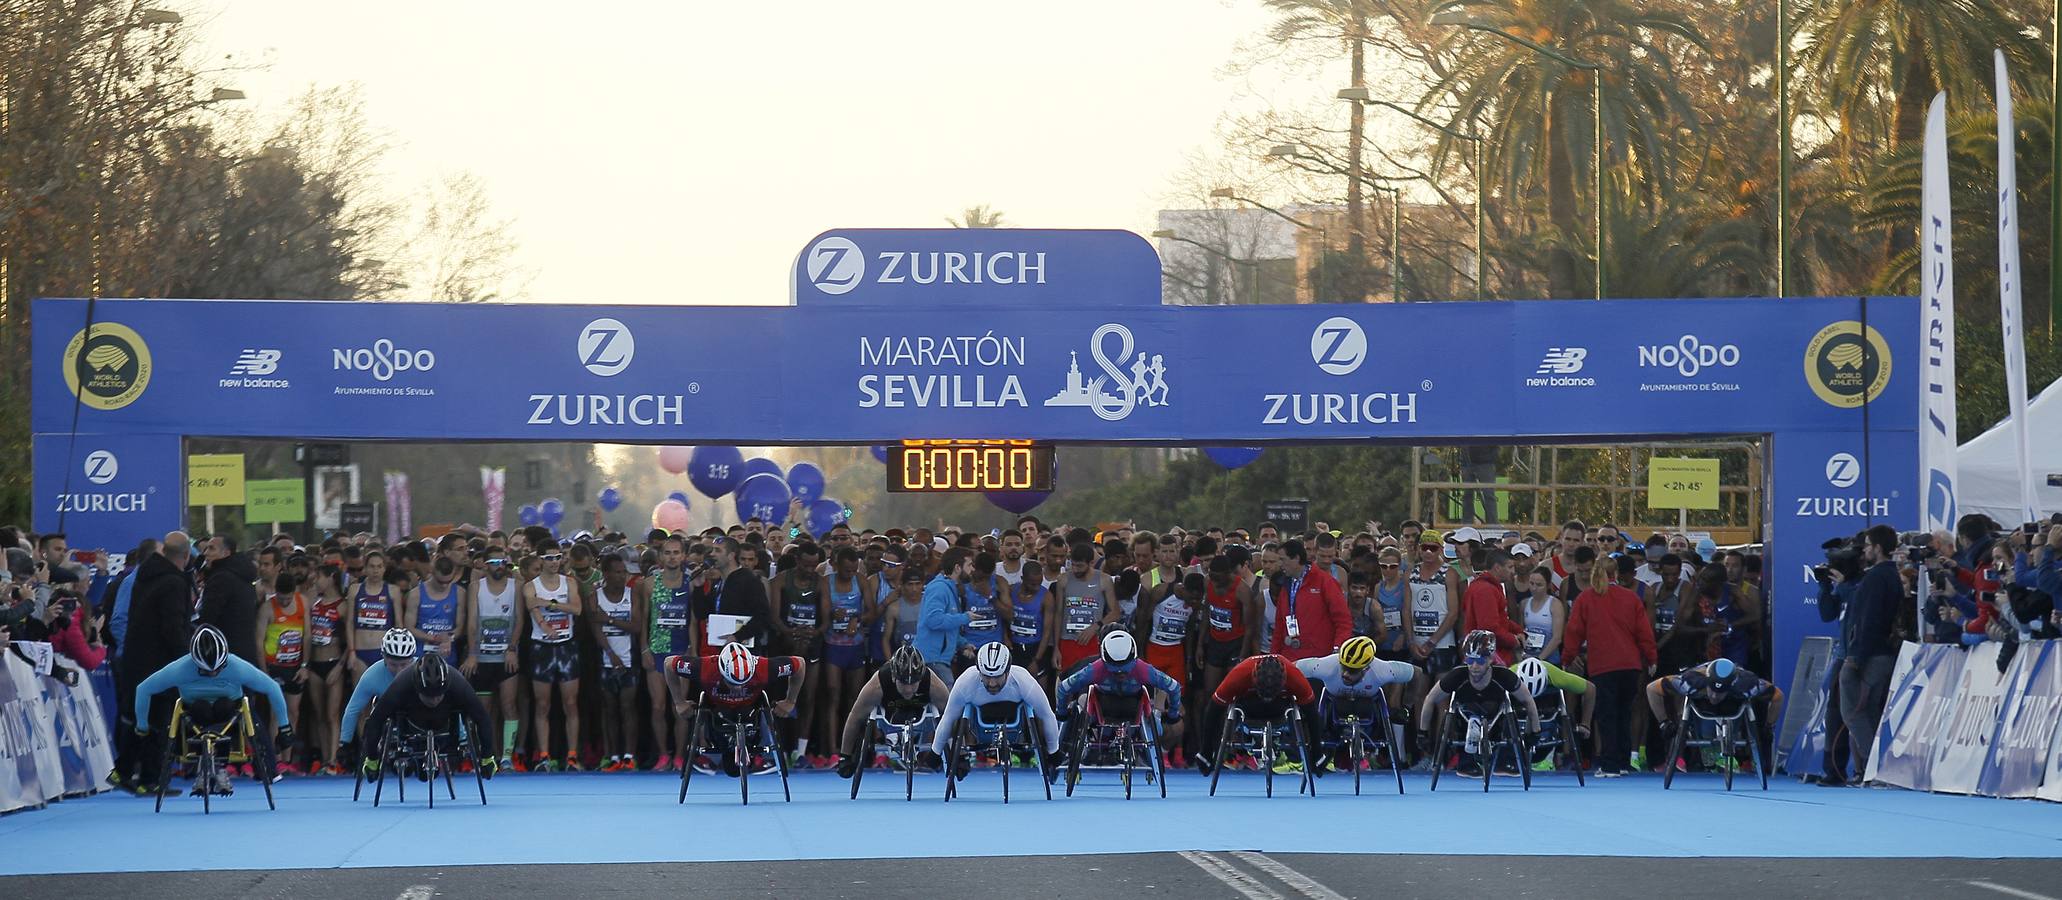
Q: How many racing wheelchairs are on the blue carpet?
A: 12